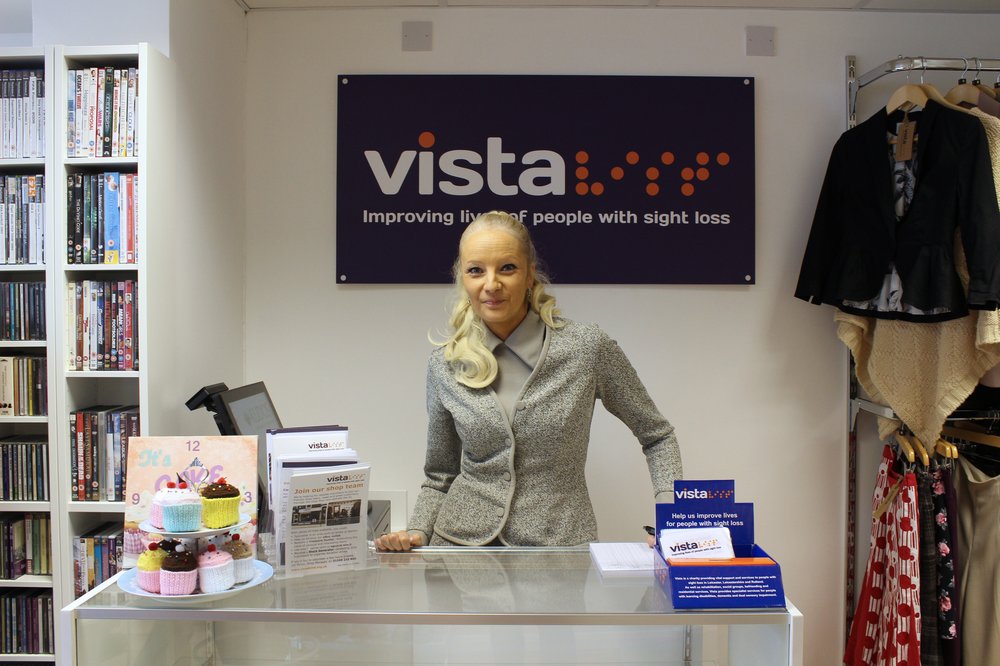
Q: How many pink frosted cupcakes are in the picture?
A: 1